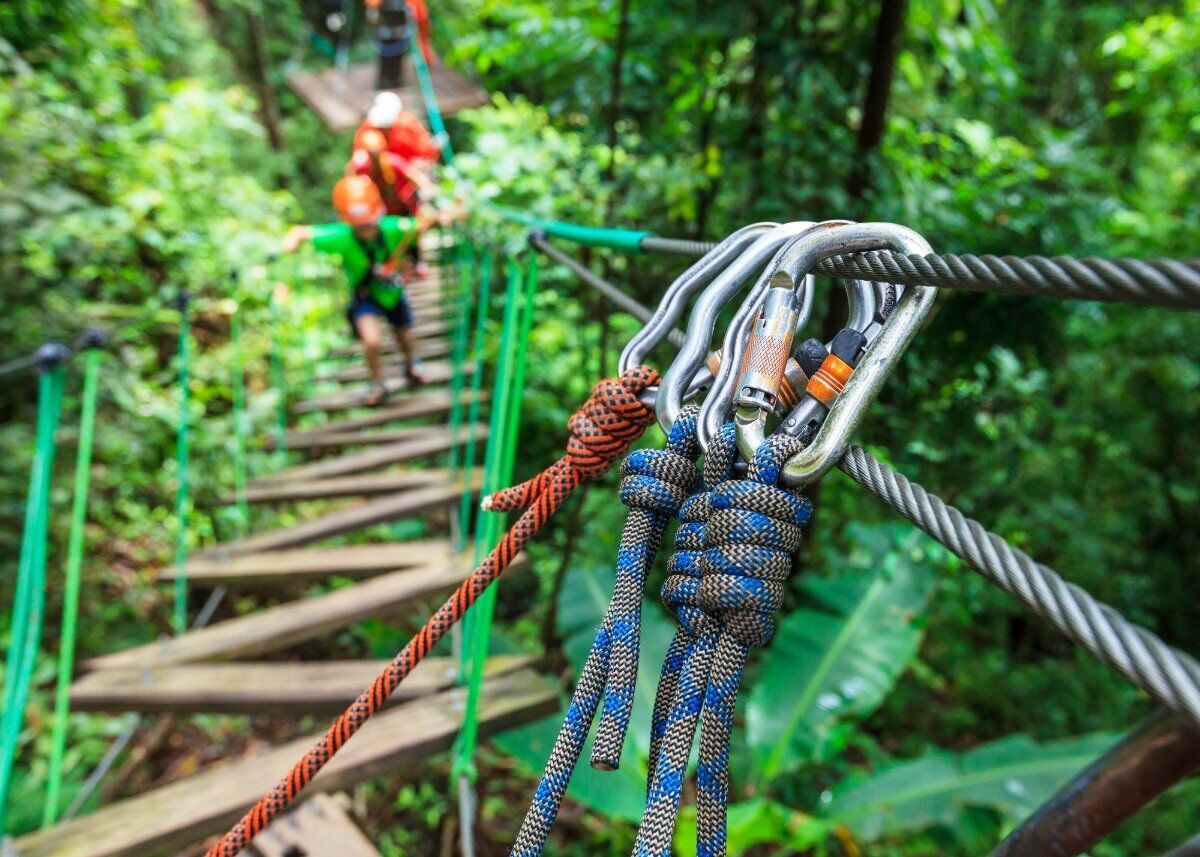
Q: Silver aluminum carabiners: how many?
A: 4